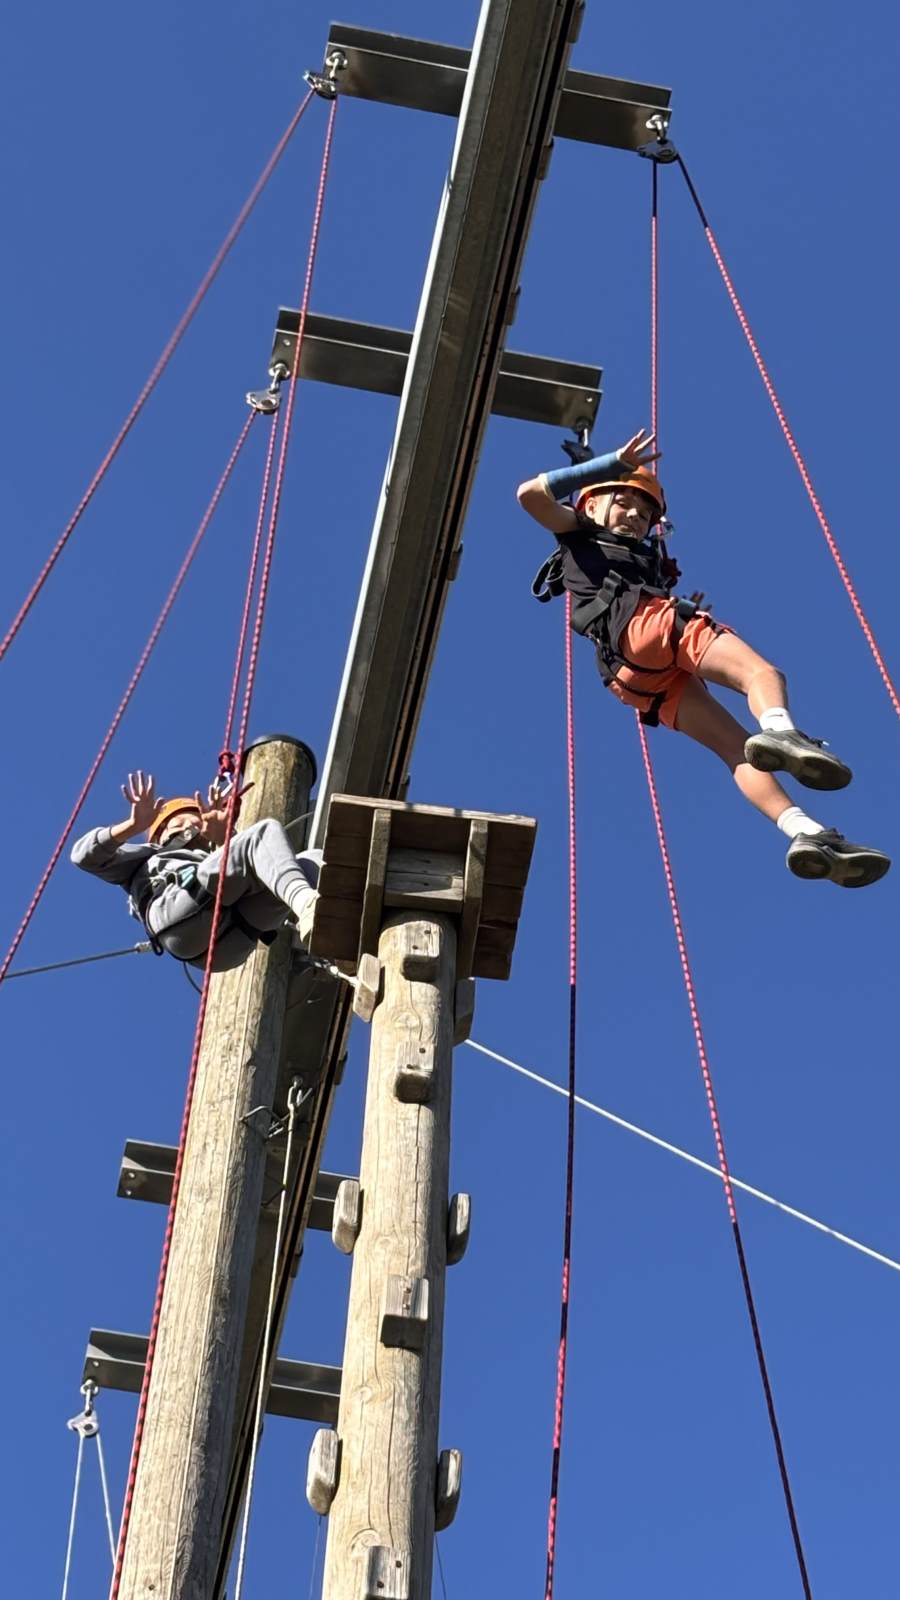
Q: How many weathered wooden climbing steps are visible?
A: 10